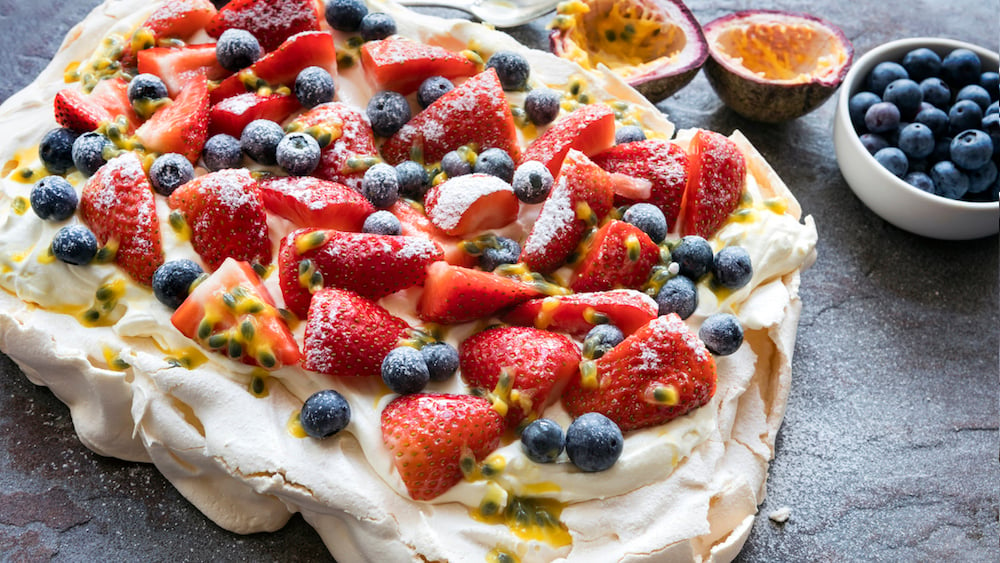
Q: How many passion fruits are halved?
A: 2